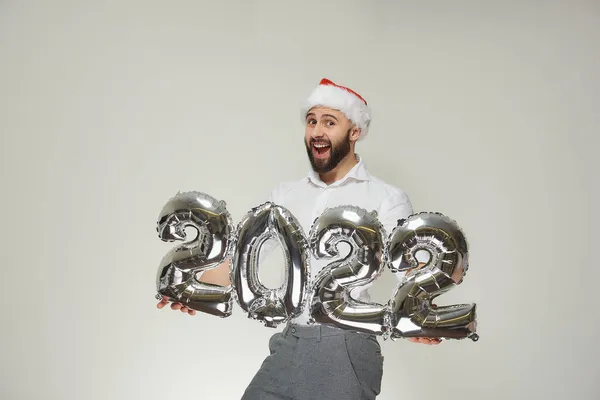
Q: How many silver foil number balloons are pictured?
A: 4